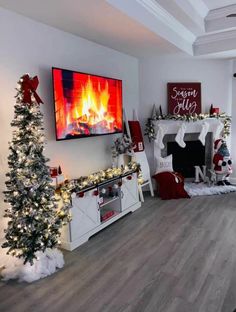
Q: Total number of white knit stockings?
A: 4